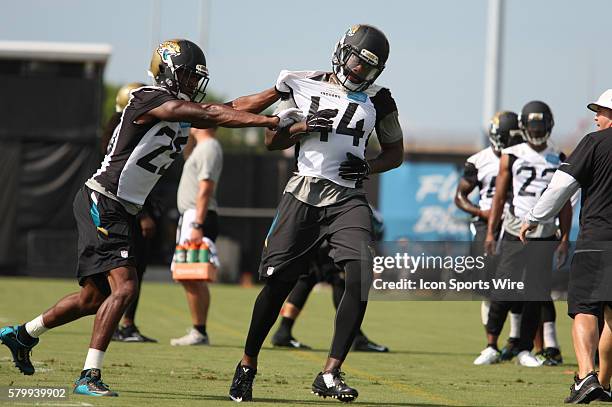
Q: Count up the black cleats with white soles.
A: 2